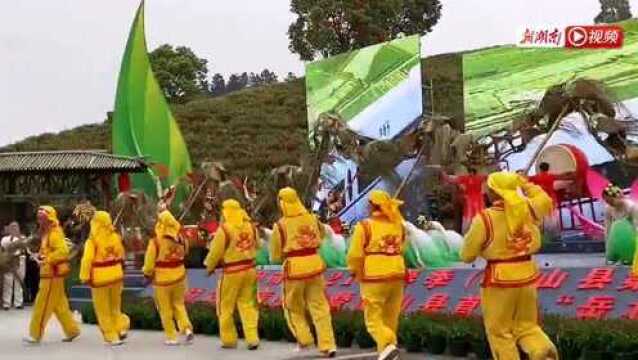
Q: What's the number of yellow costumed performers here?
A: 7